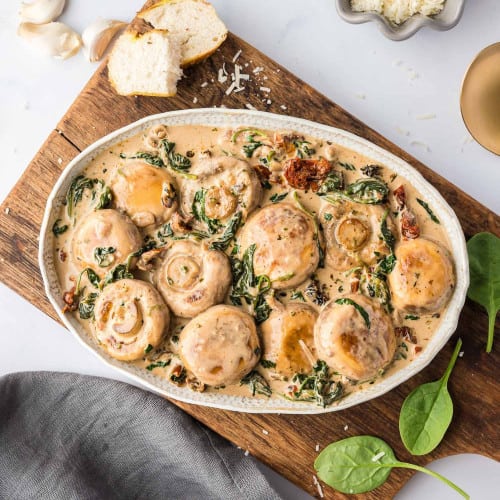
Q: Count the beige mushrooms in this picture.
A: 11